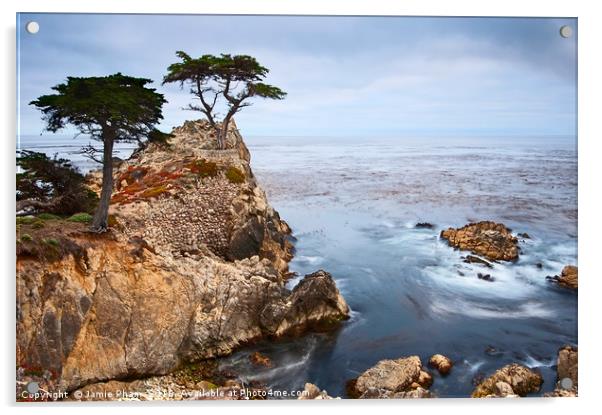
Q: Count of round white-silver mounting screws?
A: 4